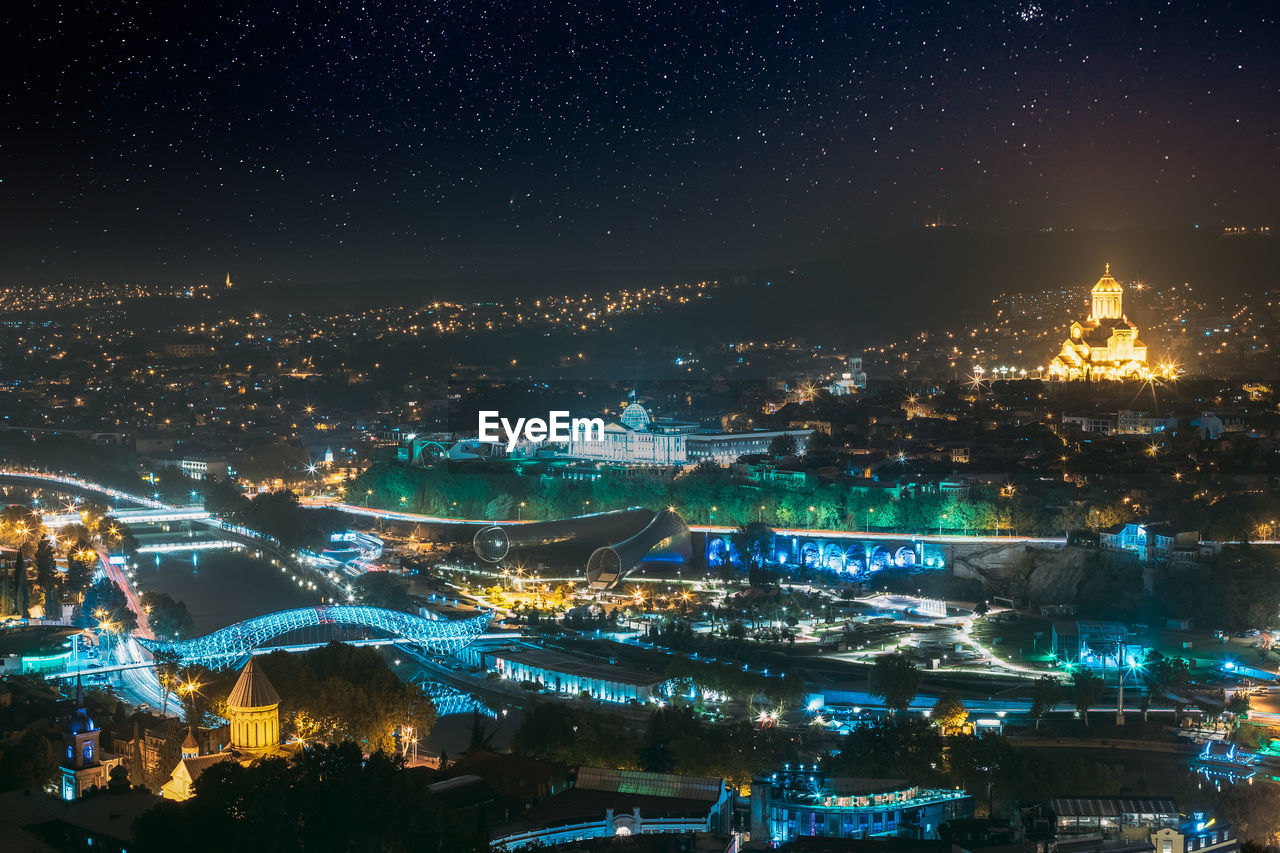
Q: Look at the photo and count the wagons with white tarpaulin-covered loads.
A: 0